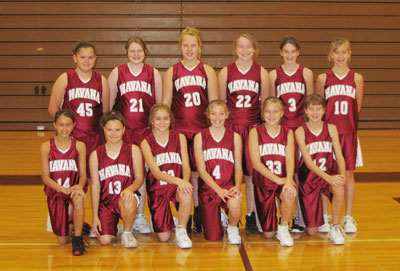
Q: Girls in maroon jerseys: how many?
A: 12